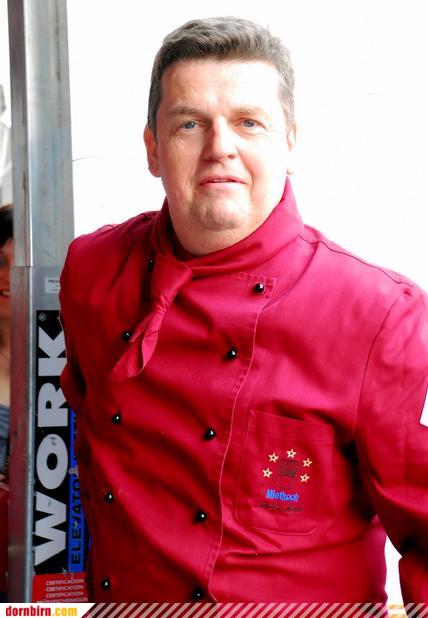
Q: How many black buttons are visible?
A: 10